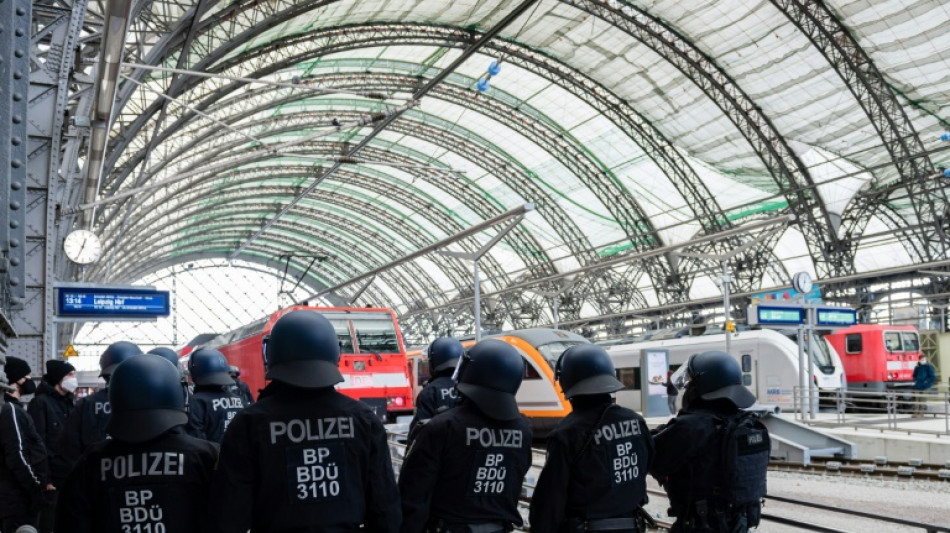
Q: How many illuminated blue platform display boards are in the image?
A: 3